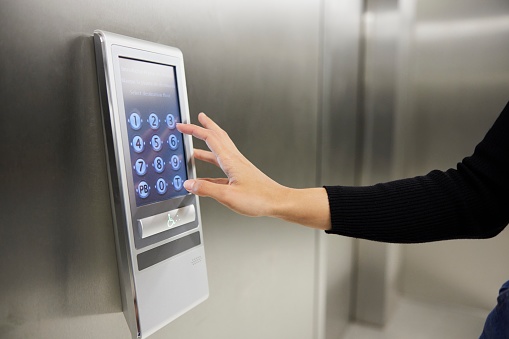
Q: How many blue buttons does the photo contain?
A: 12